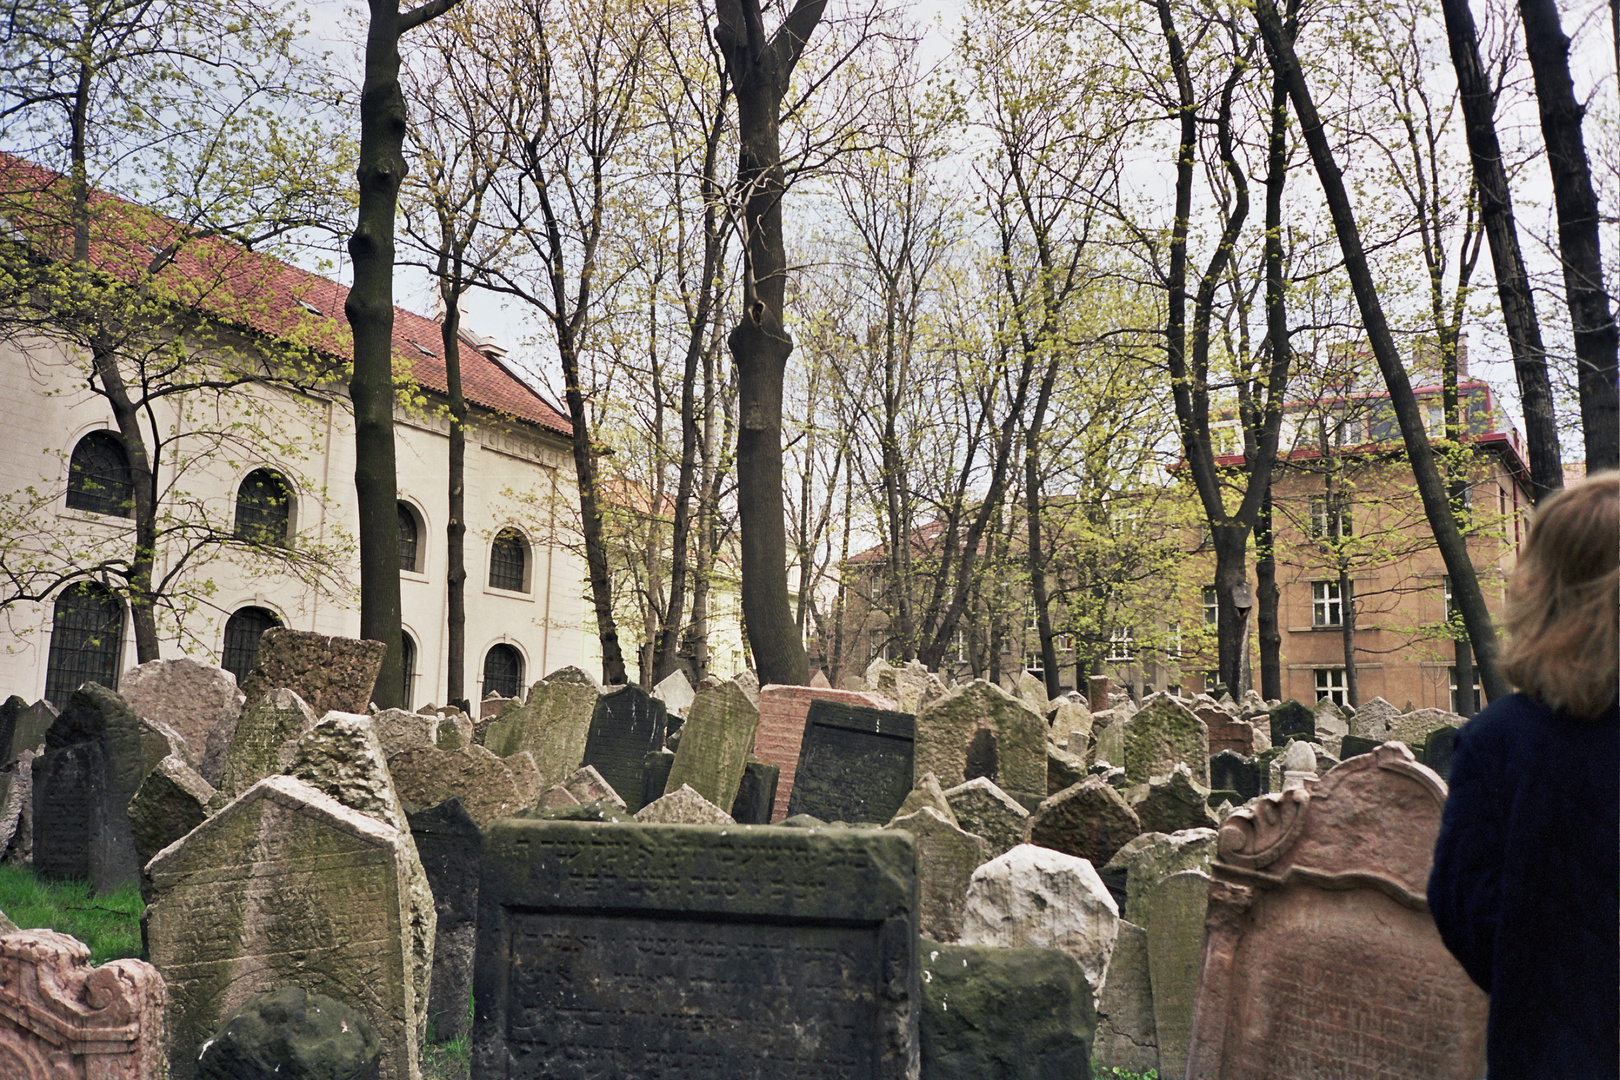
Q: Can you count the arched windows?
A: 8